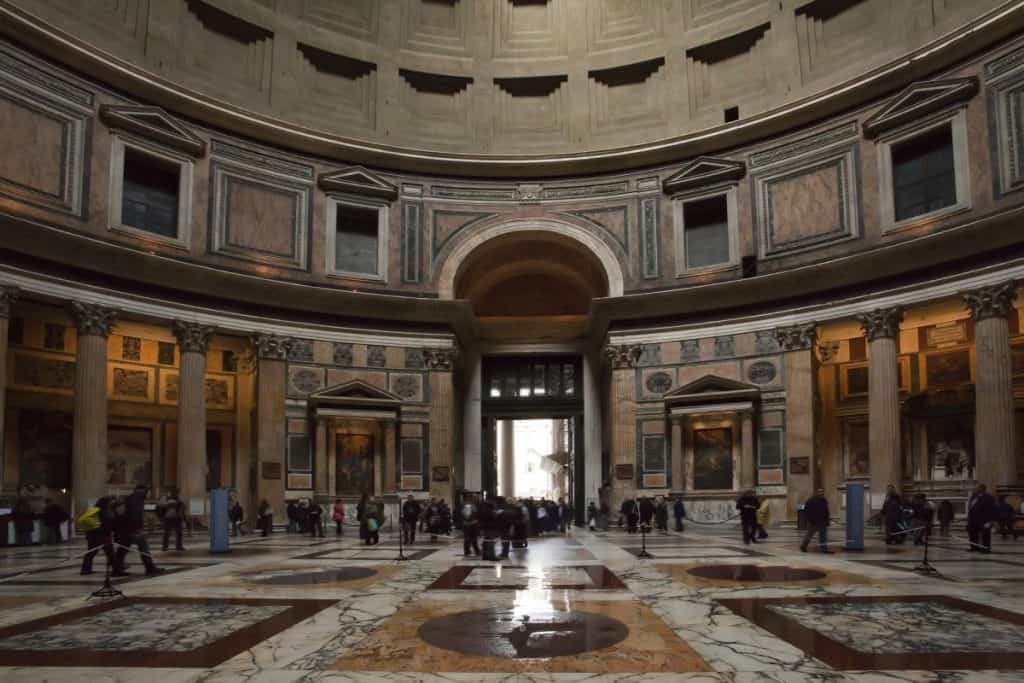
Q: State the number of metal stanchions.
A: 4